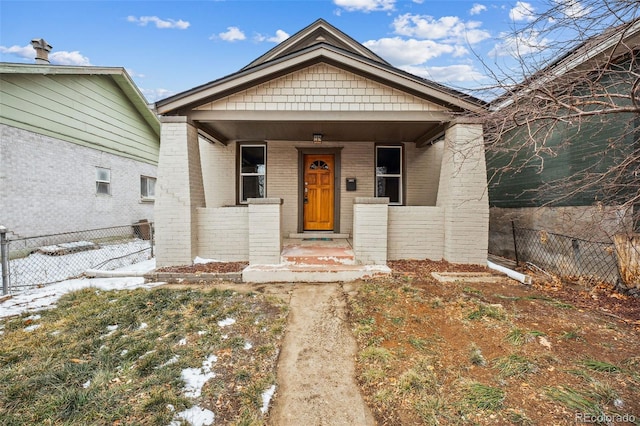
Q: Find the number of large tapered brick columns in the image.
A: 2